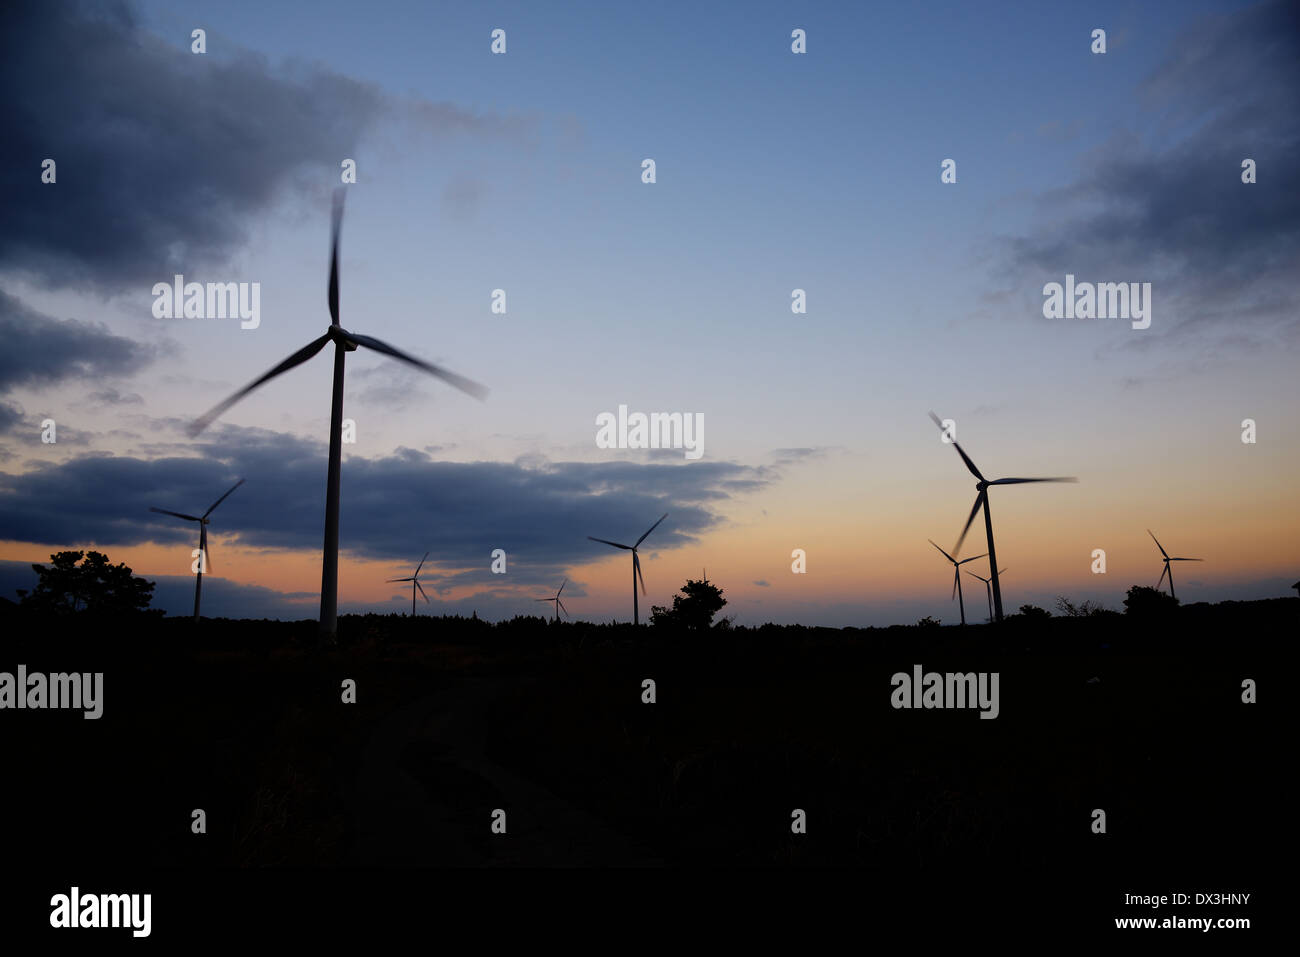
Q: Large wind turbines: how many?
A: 2